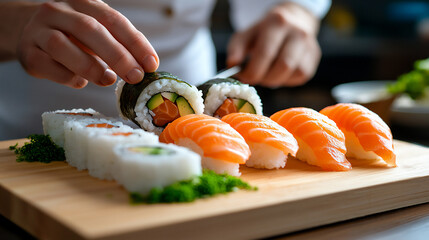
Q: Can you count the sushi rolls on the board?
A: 6